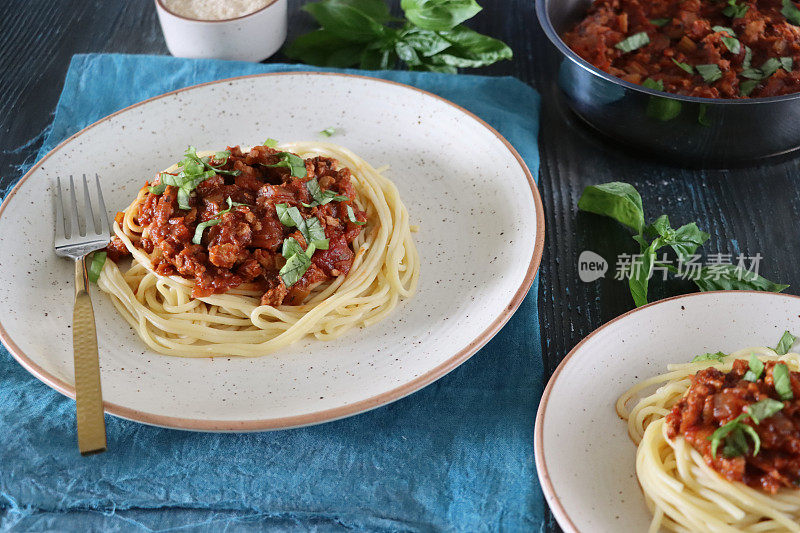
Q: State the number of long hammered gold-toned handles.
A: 1